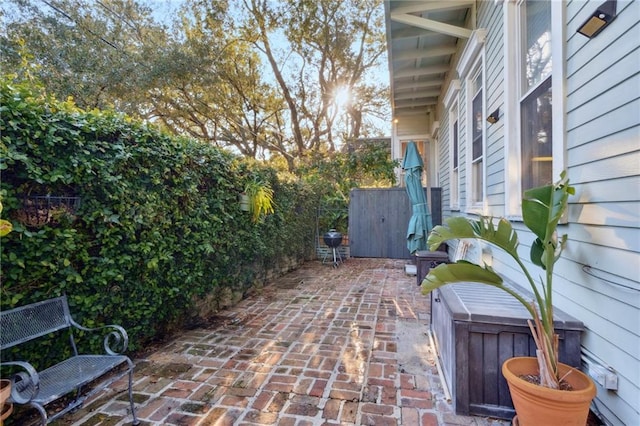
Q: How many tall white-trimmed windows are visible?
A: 3